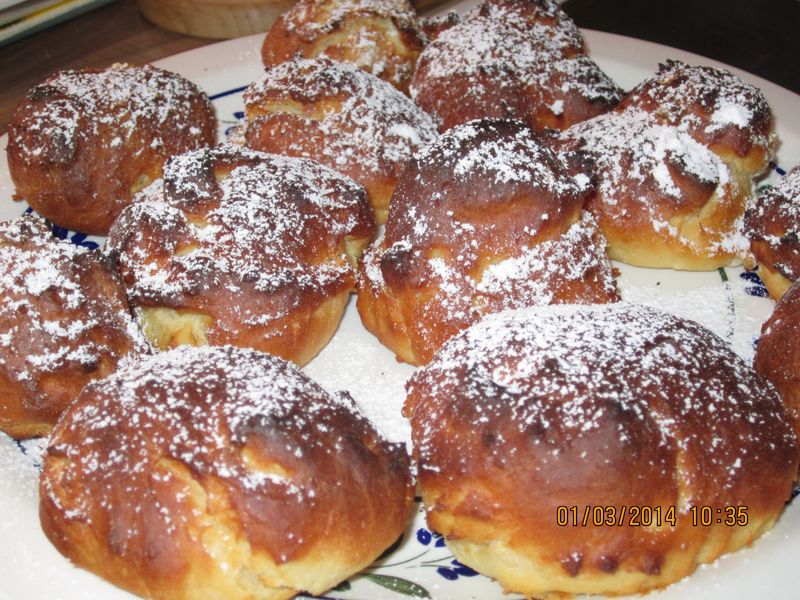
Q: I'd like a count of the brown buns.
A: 12